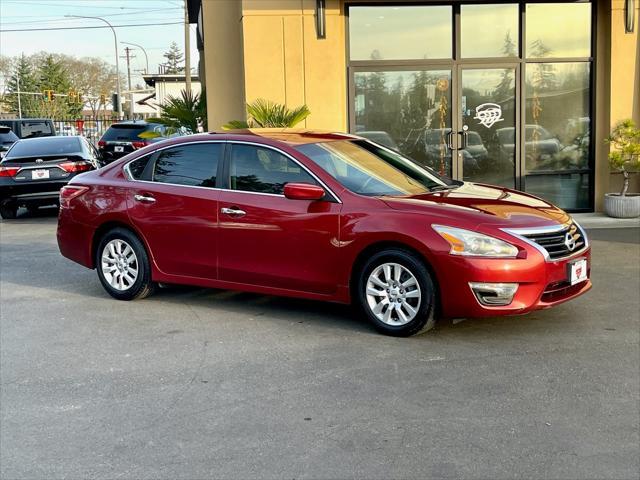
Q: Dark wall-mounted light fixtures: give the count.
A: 2